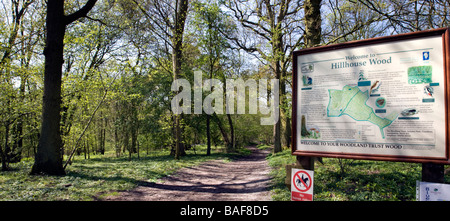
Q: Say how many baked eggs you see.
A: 0